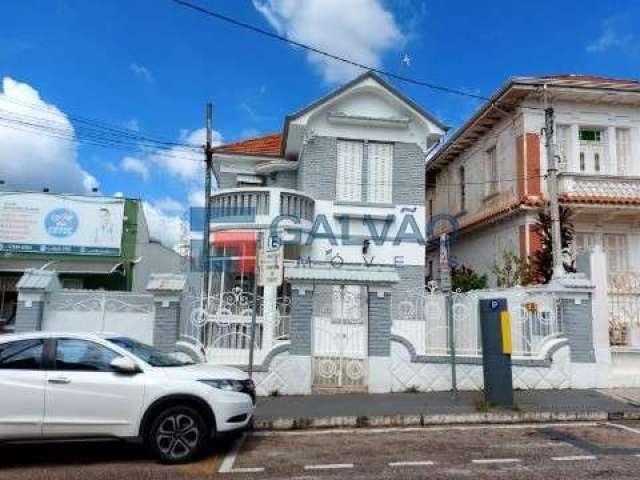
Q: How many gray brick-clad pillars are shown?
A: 5